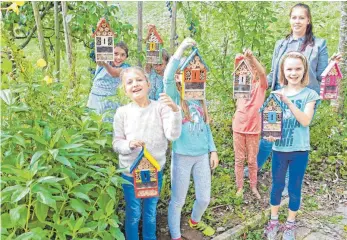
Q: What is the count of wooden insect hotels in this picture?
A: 7